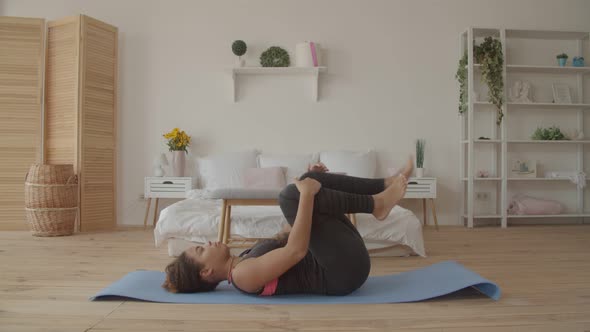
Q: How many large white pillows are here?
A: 3